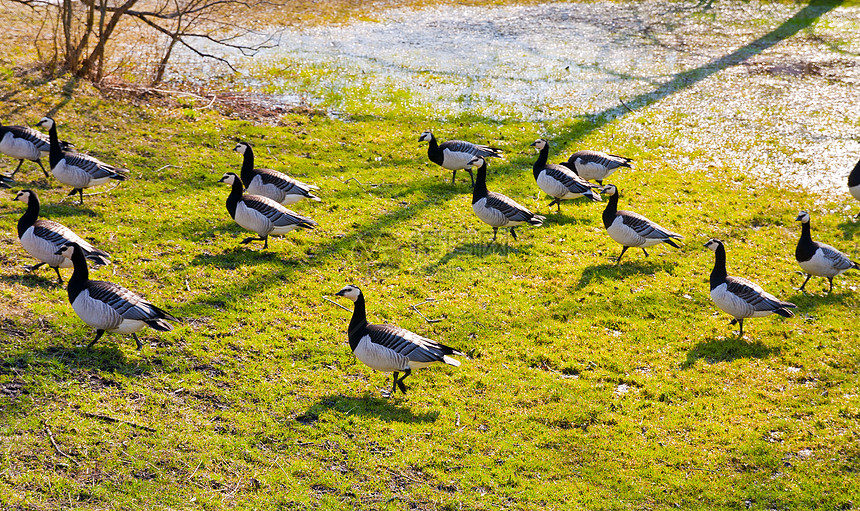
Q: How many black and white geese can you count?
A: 15